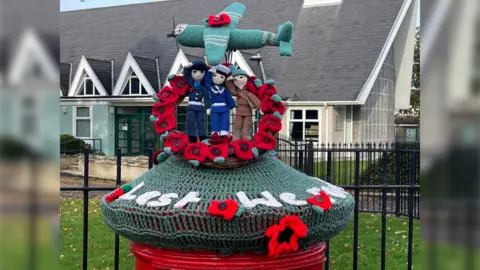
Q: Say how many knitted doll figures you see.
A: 3